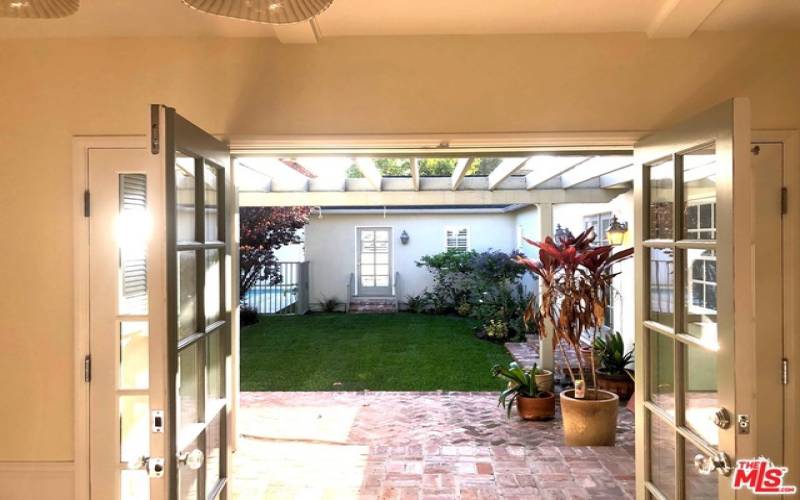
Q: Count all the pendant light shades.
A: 2